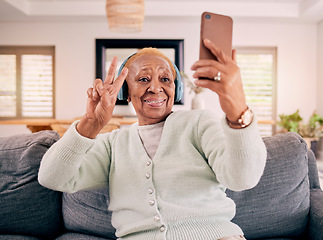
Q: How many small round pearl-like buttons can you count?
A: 6